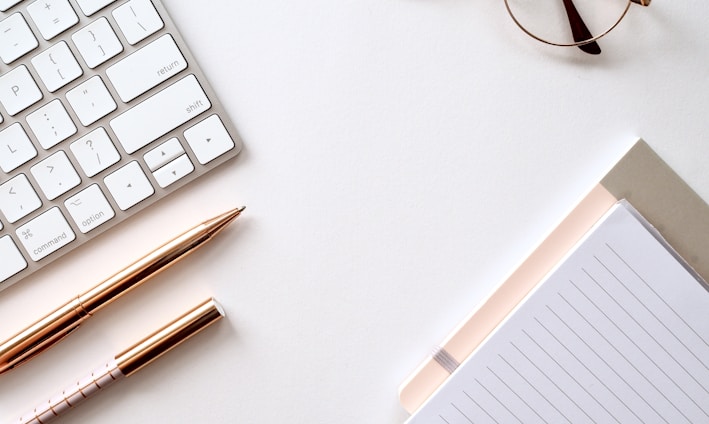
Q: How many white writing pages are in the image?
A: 1